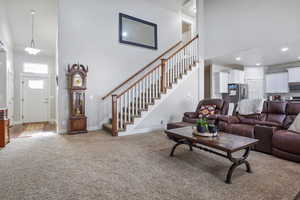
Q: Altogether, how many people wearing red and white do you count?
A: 0